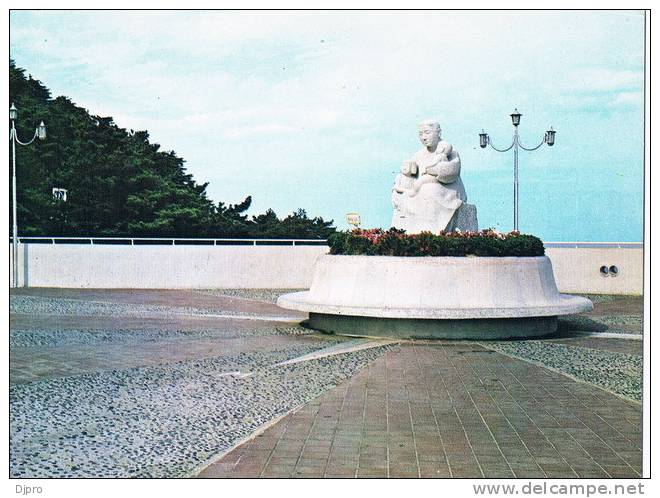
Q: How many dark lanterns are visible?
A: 3